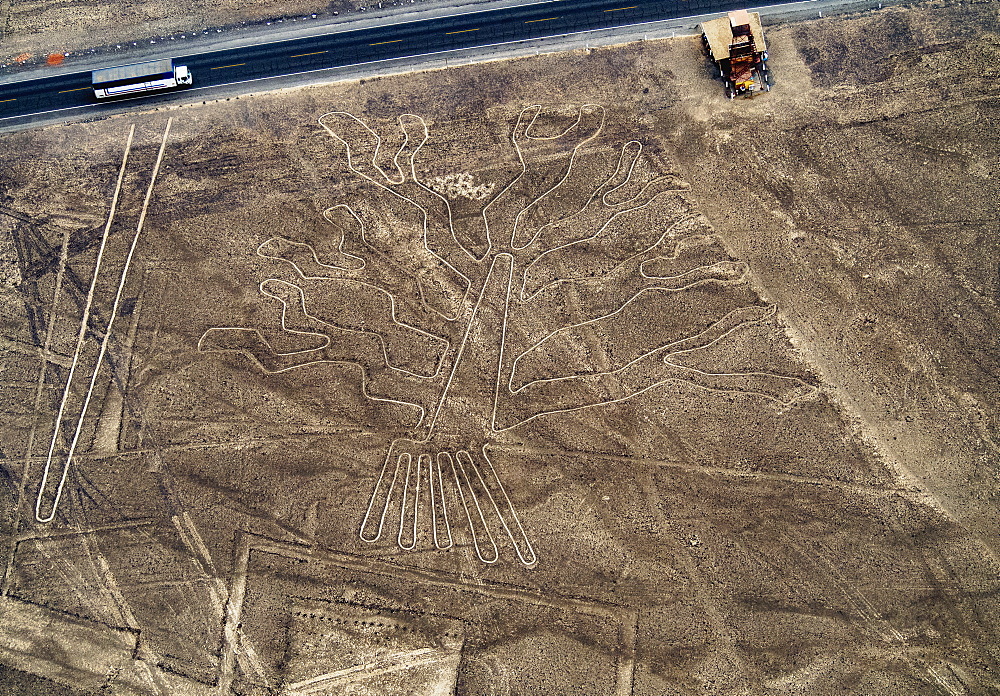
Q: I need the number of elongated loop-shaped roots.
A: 5